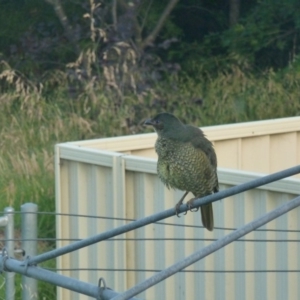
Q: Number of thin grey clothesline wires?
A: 3